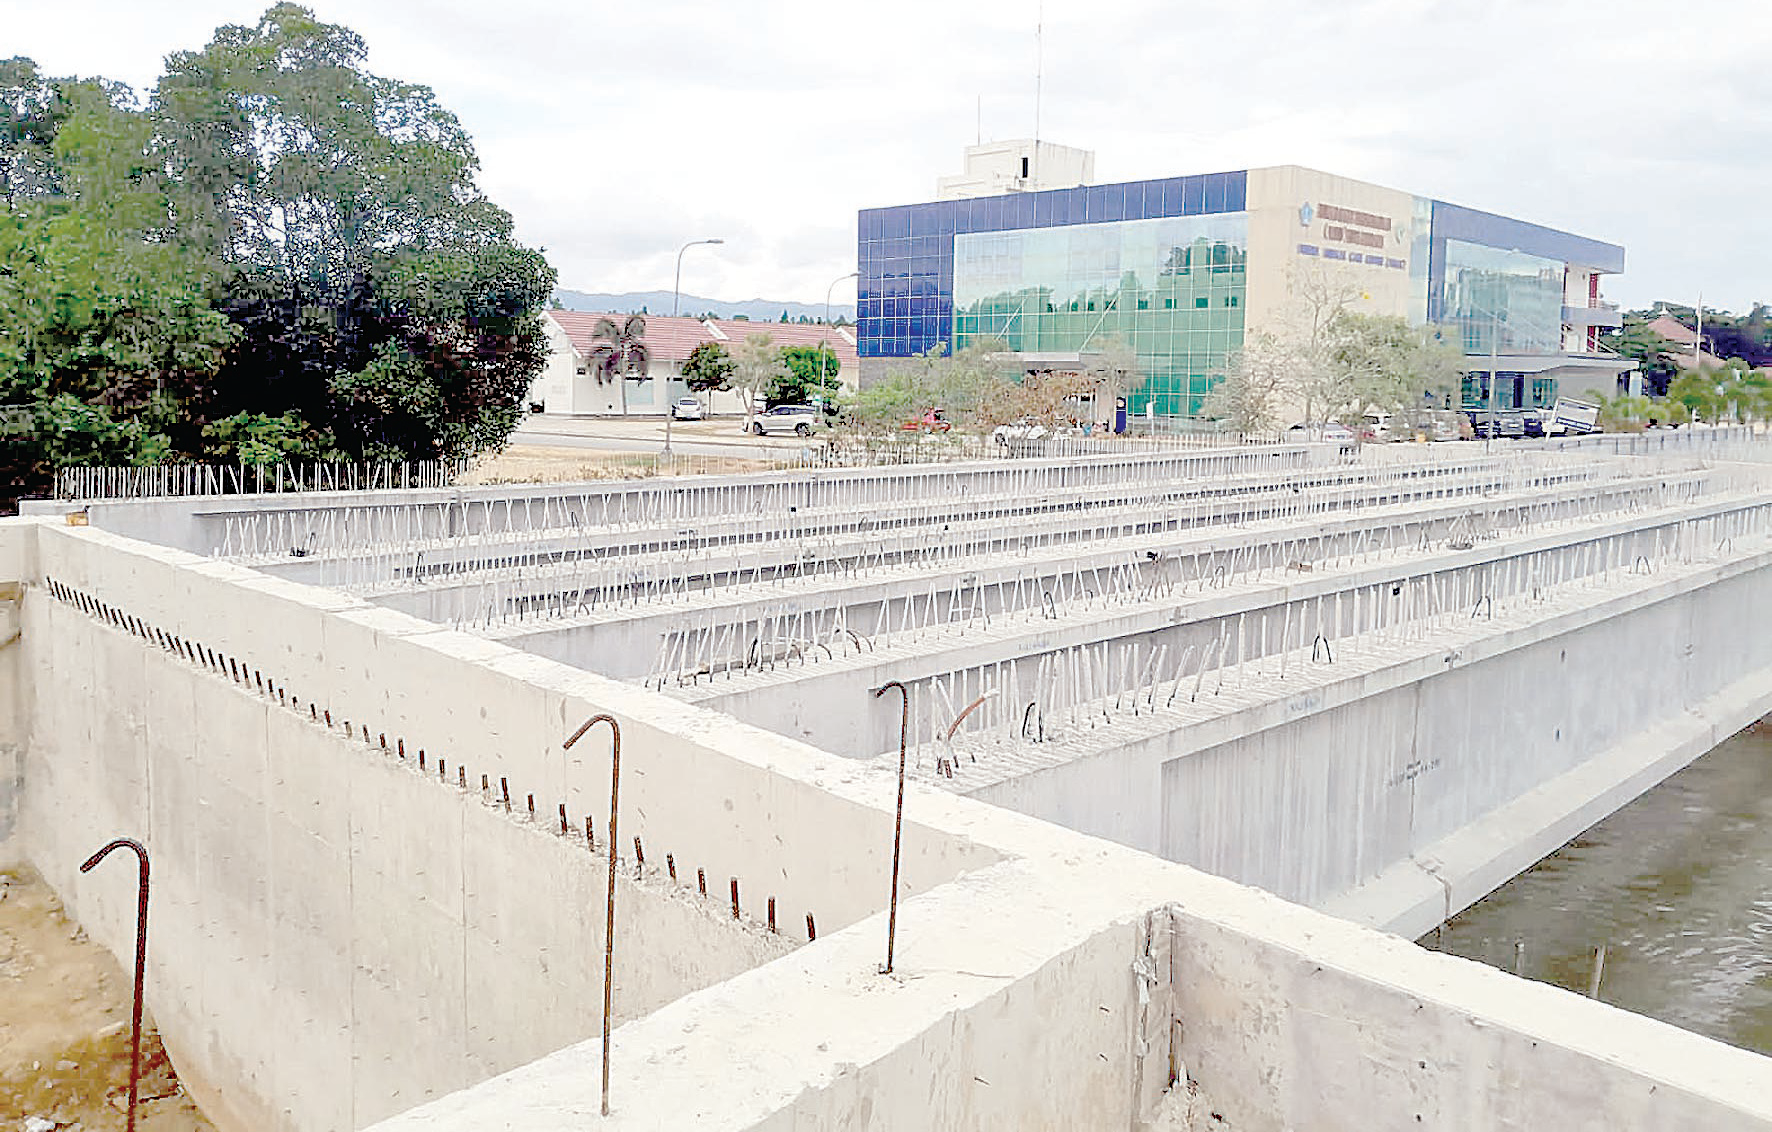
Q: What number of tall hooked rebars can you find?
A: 3